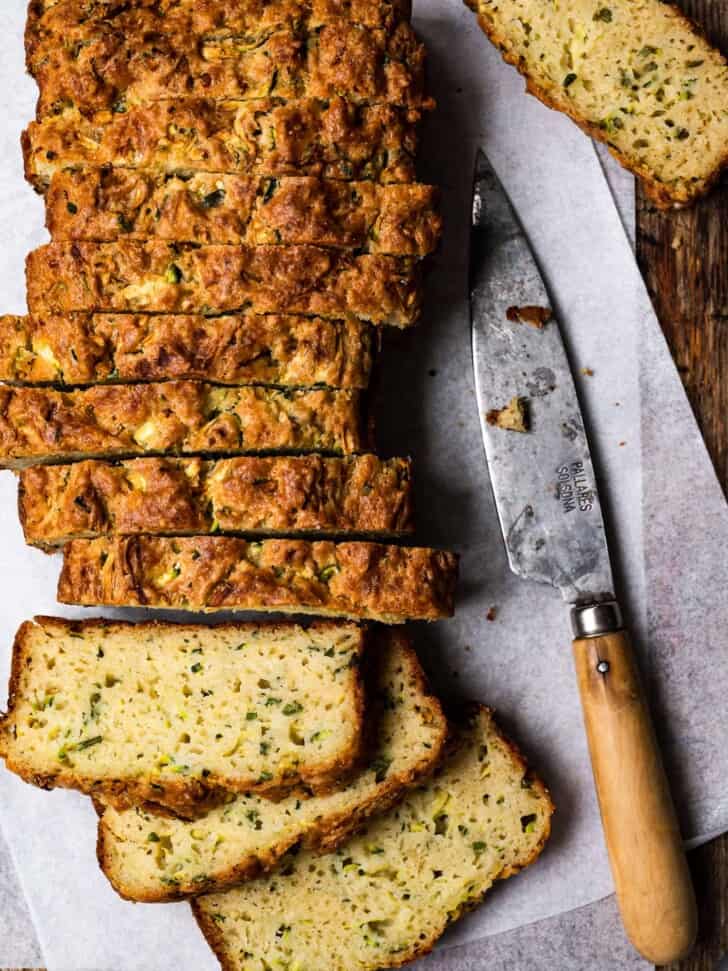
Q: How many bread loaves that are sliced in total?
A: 1